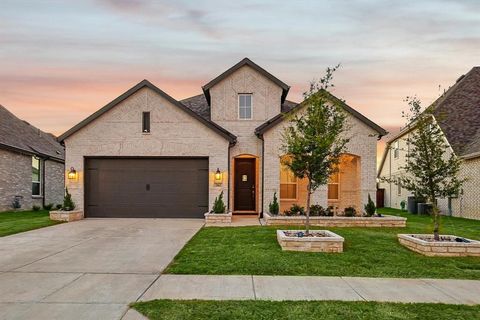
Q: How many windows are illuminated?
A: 2